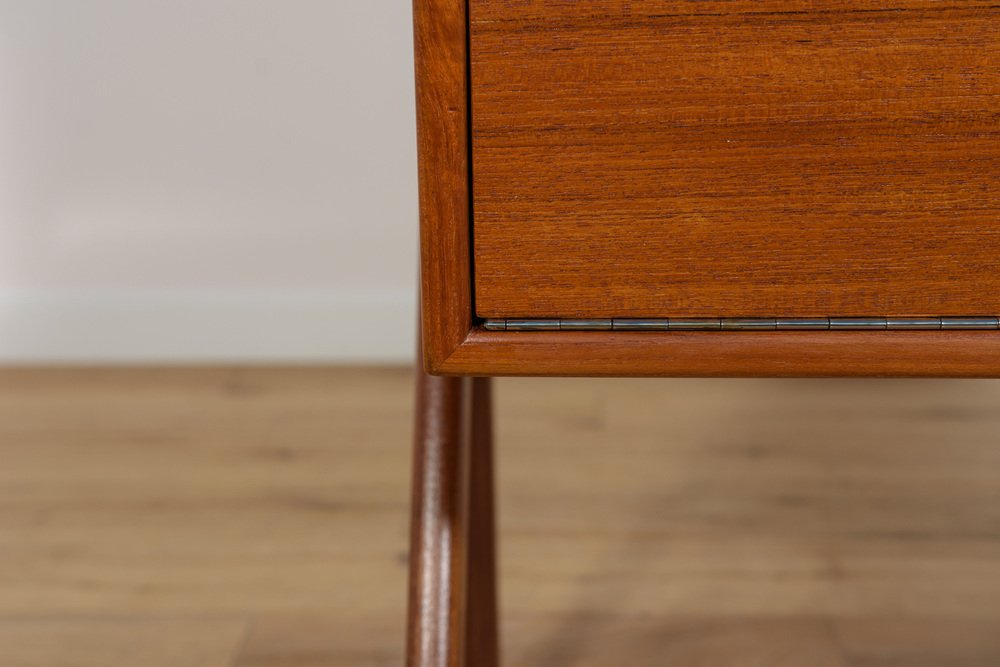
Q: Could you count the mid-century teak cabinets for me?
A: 1